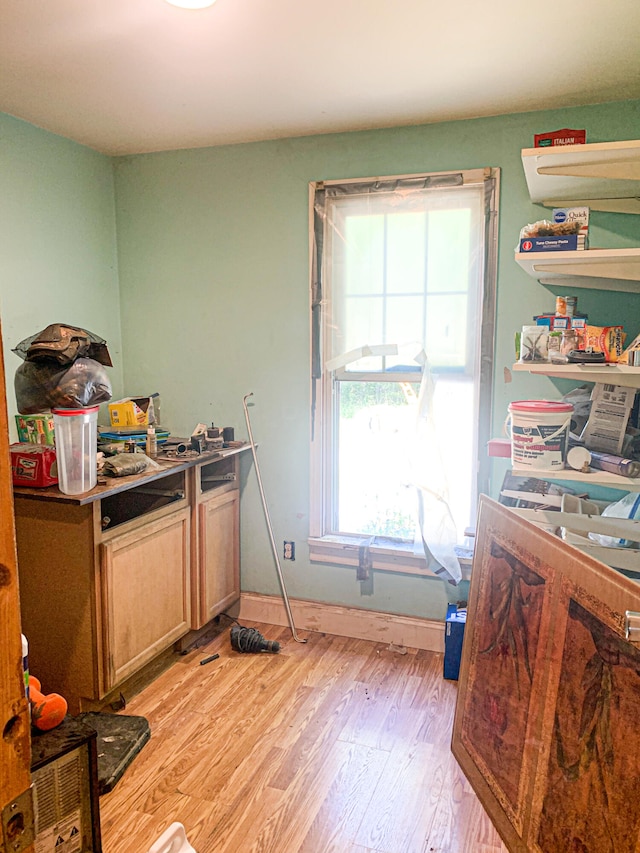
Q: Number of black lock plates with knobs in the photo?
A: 0